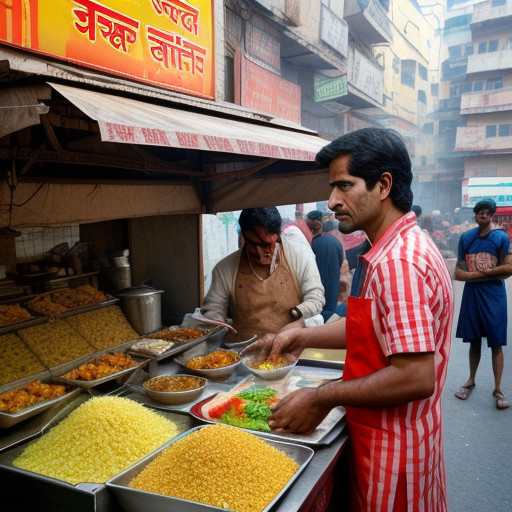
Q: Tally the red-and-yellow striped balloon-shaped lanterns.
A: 0